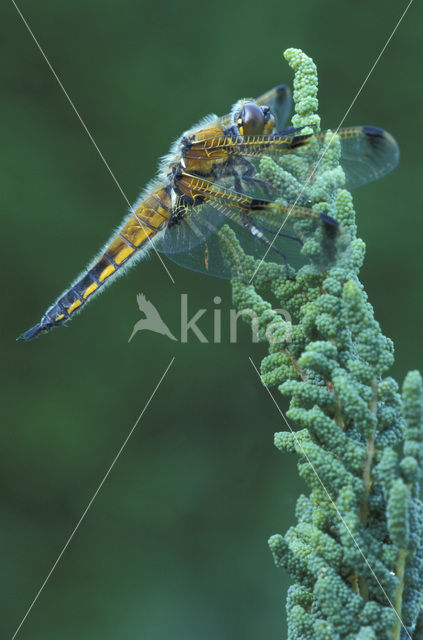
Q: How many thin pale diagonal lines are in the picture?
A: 4